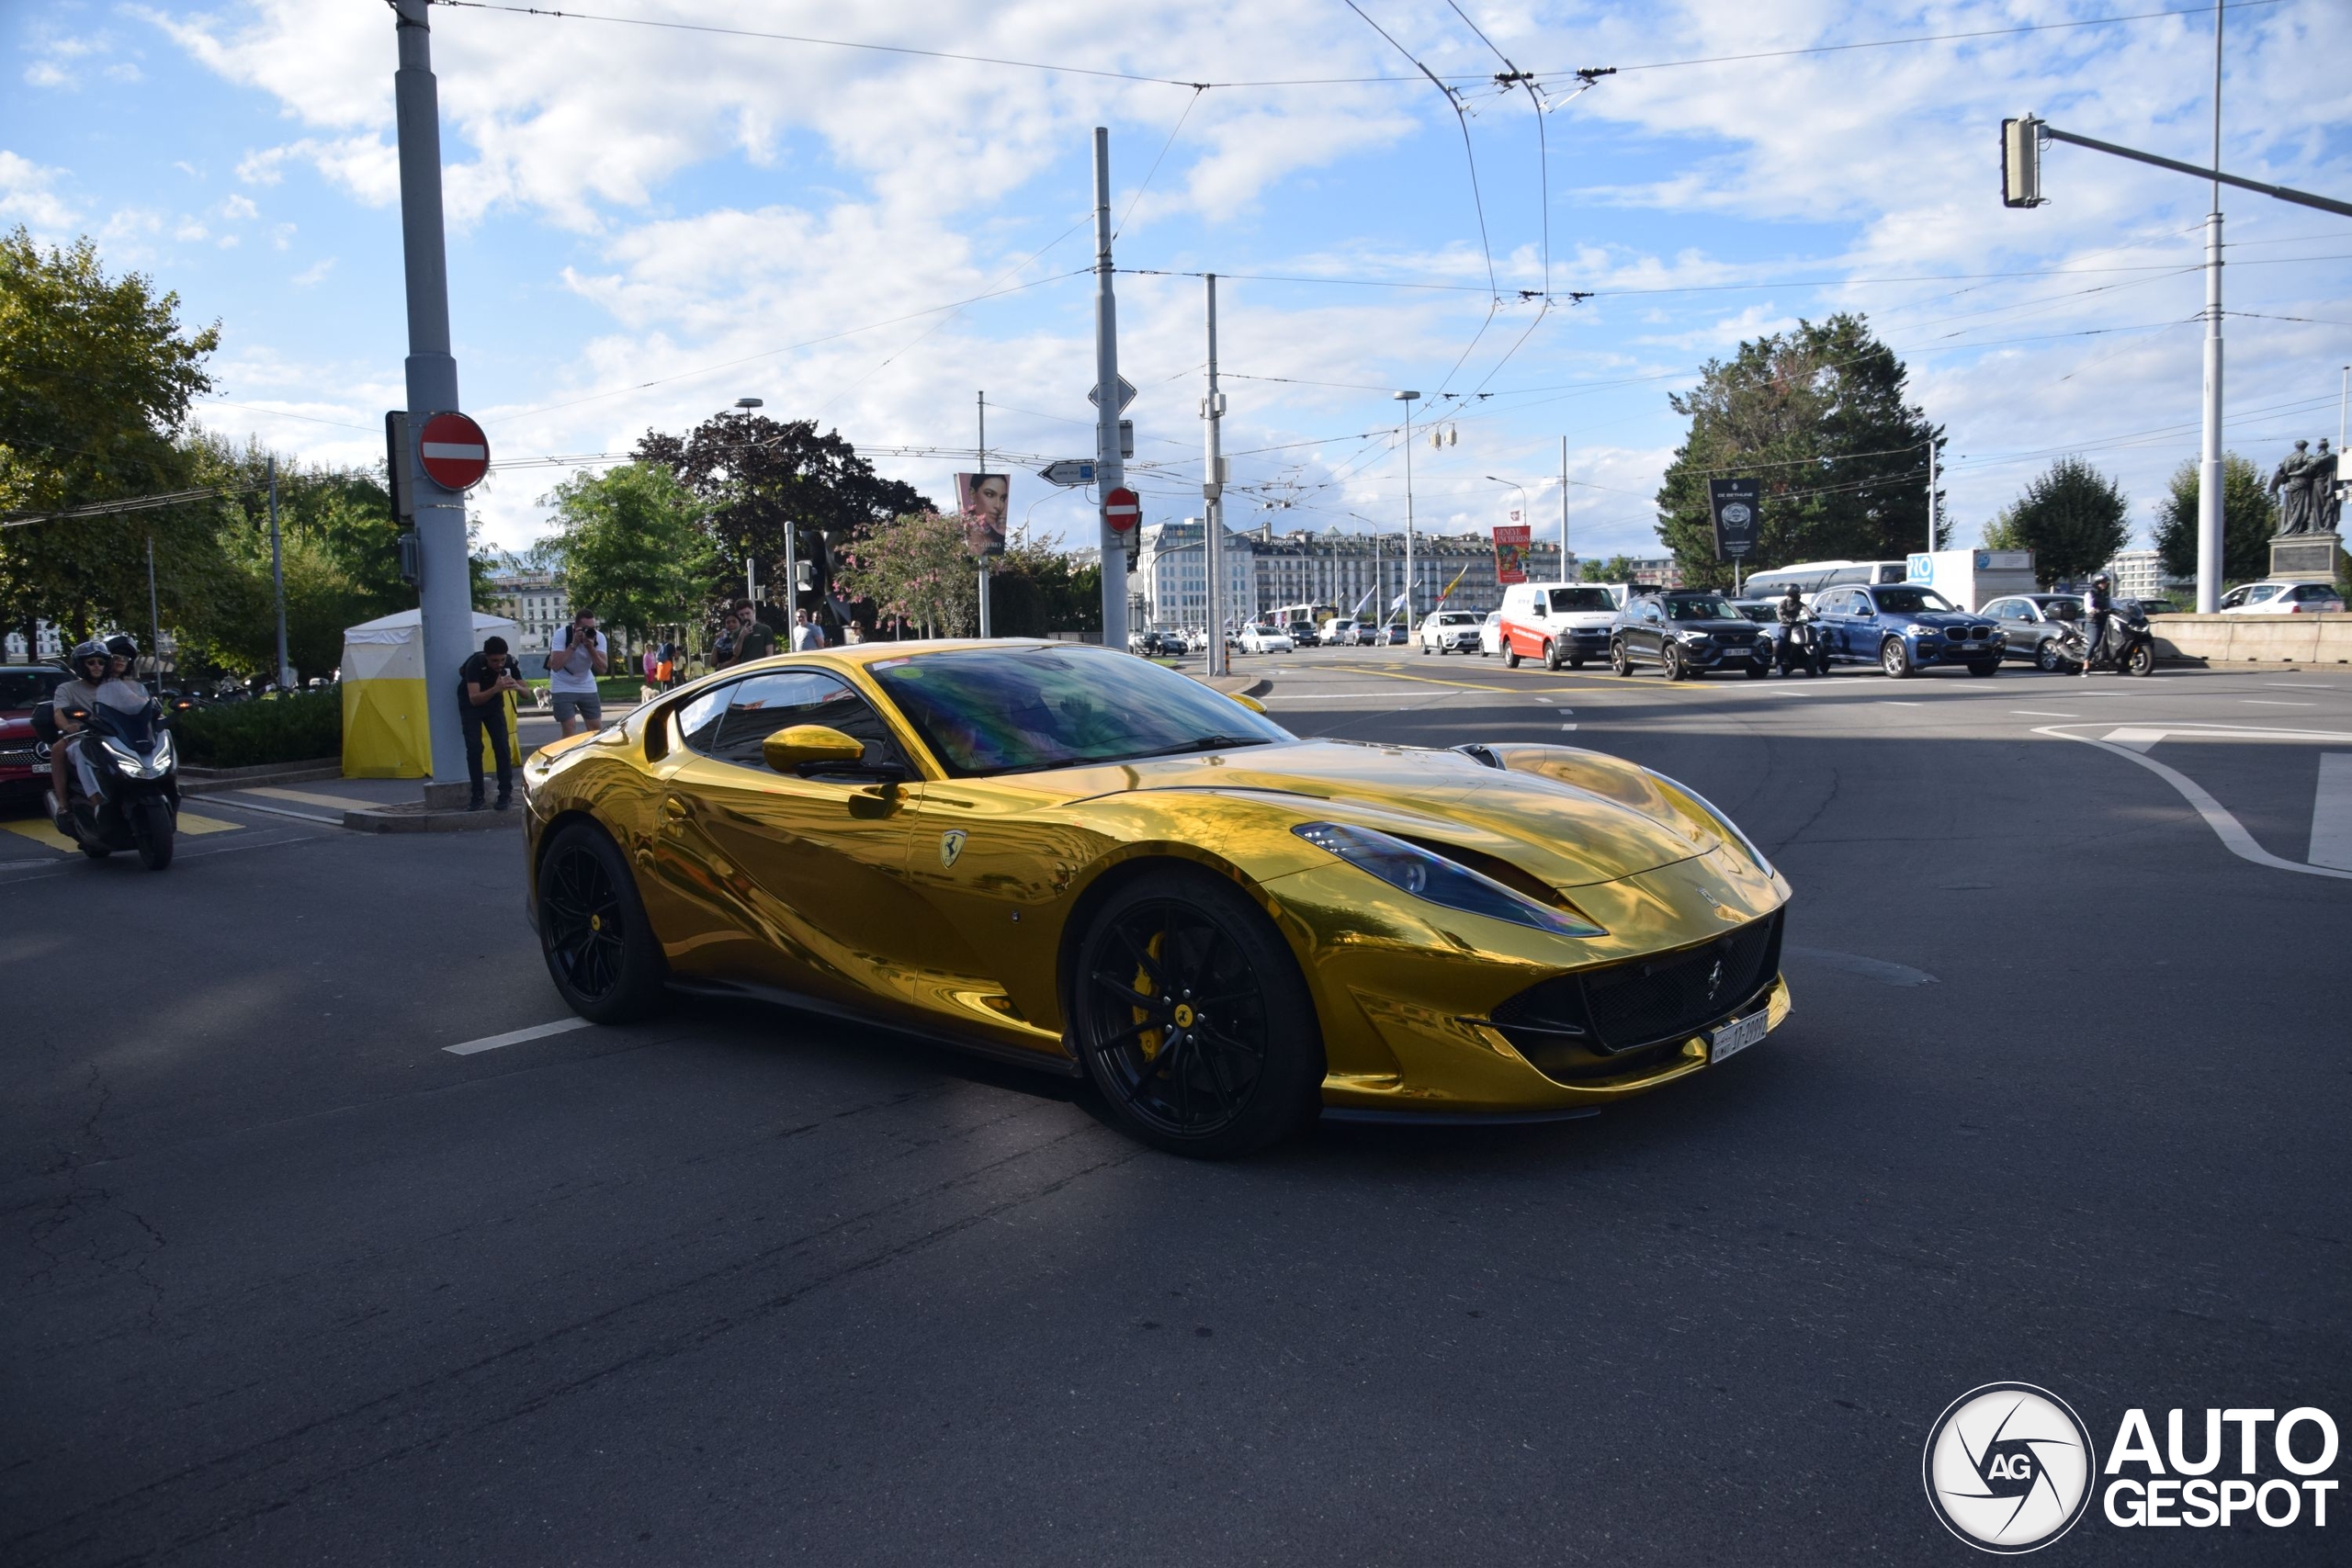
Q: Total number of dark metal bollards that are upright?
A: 0